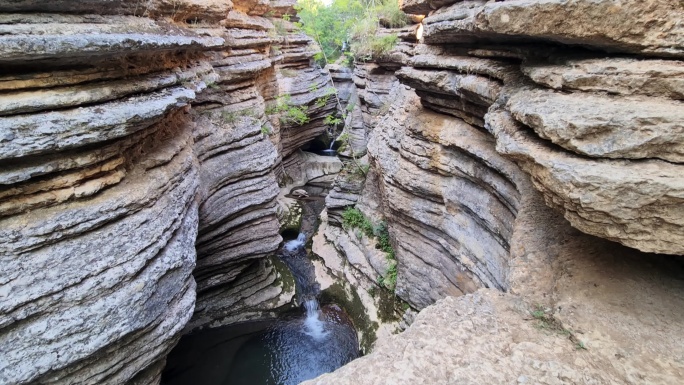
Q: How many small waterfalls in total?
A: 3